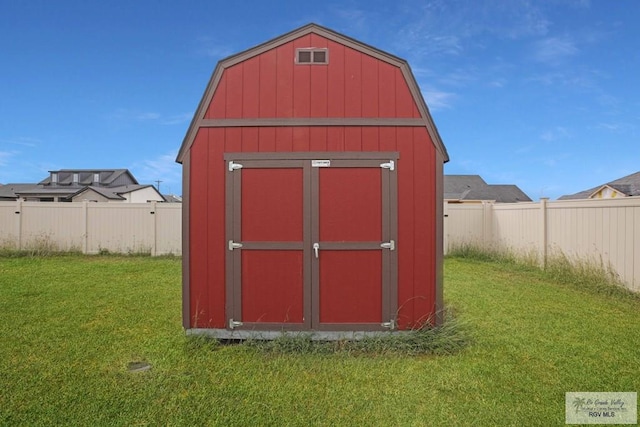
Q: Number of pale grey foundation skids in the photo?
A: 1